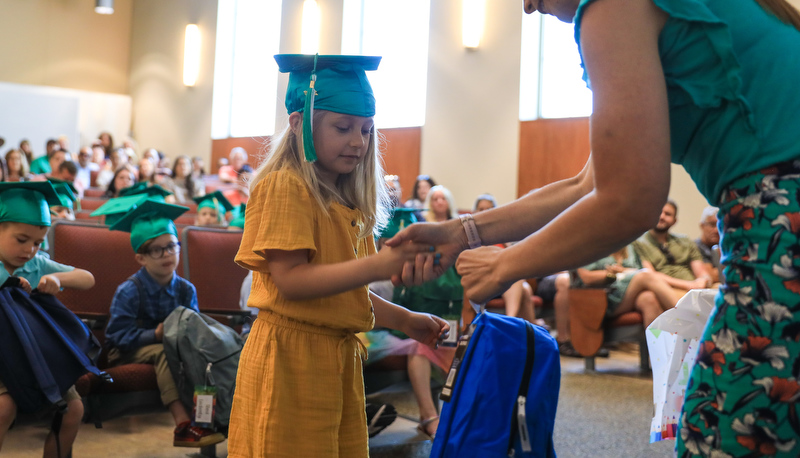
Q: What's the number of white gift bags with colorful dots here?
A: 1